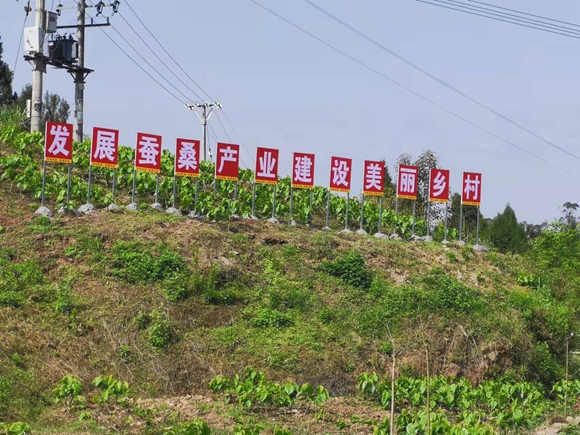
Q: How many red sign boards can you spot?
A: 12